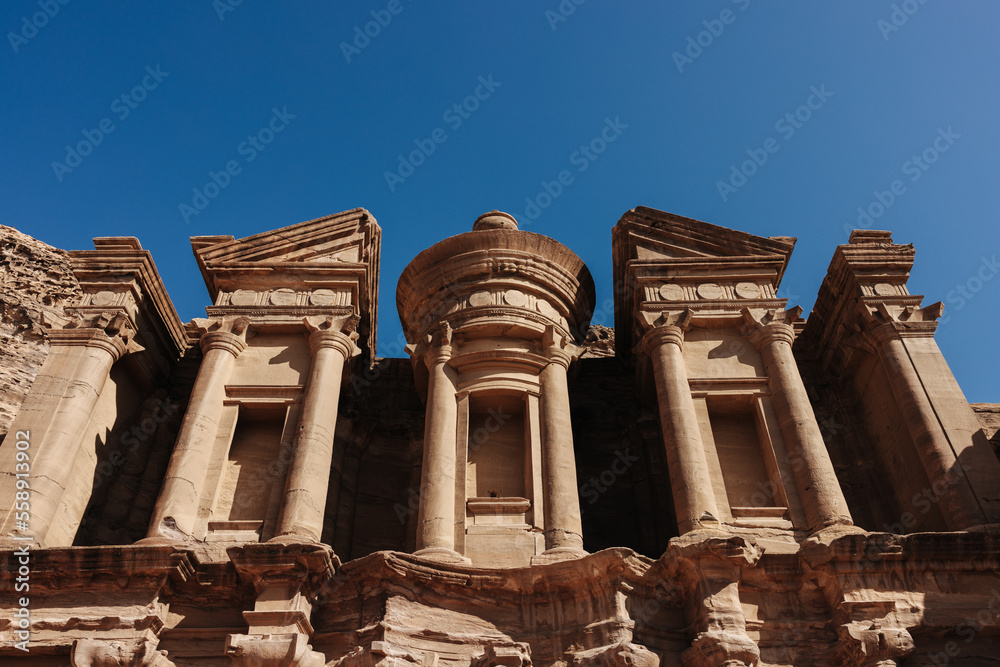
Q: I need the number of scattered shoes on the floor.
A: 0